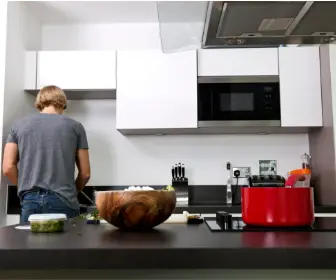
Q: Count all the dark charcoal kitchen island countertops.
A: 1